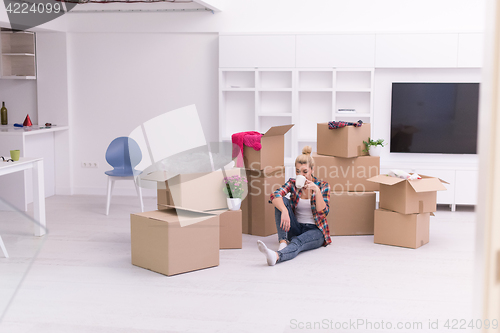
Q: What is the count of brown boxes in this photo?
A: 10